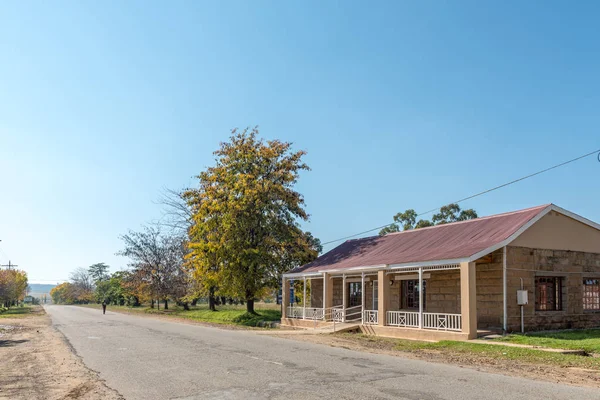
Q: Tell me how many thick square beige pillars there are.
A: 4